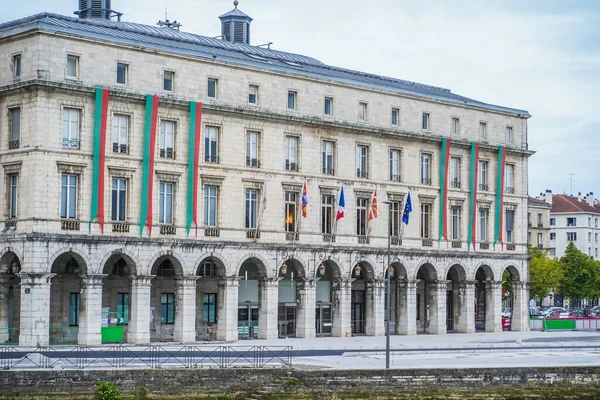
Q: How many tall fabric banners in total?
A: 6